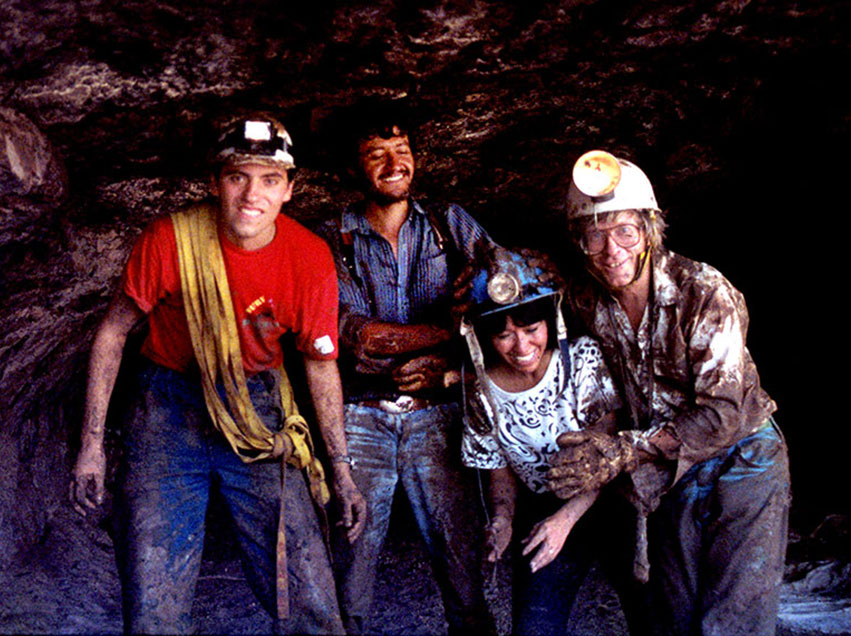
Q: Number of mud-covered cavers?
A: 4